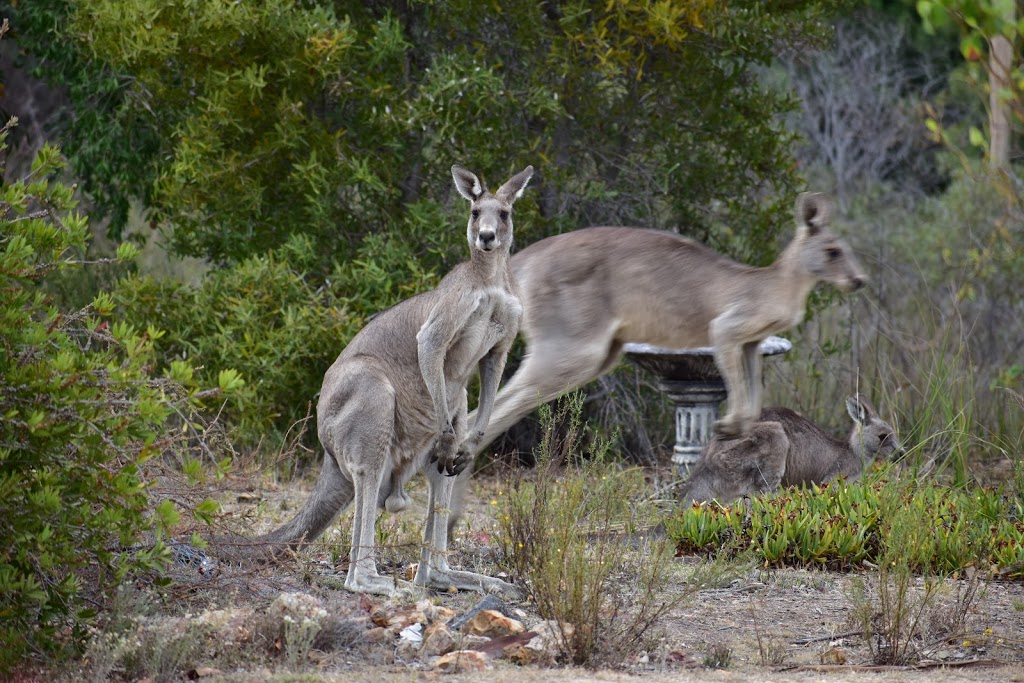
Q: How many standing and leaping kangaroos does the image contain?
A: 2